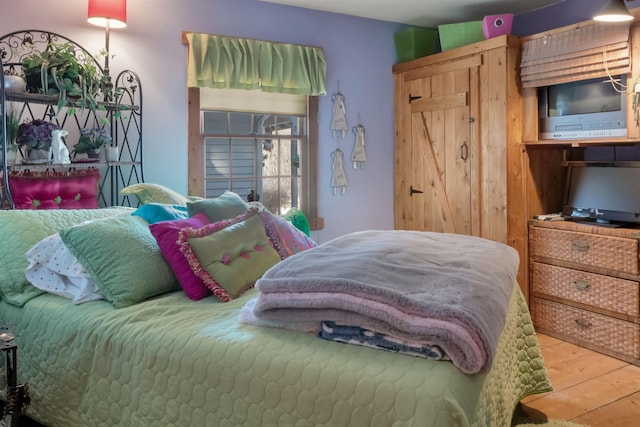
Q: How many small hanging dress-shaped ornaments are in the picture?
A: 3